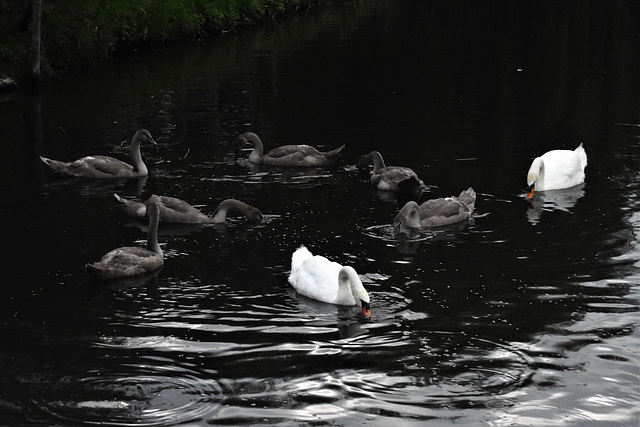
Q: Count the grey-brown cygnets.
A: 6